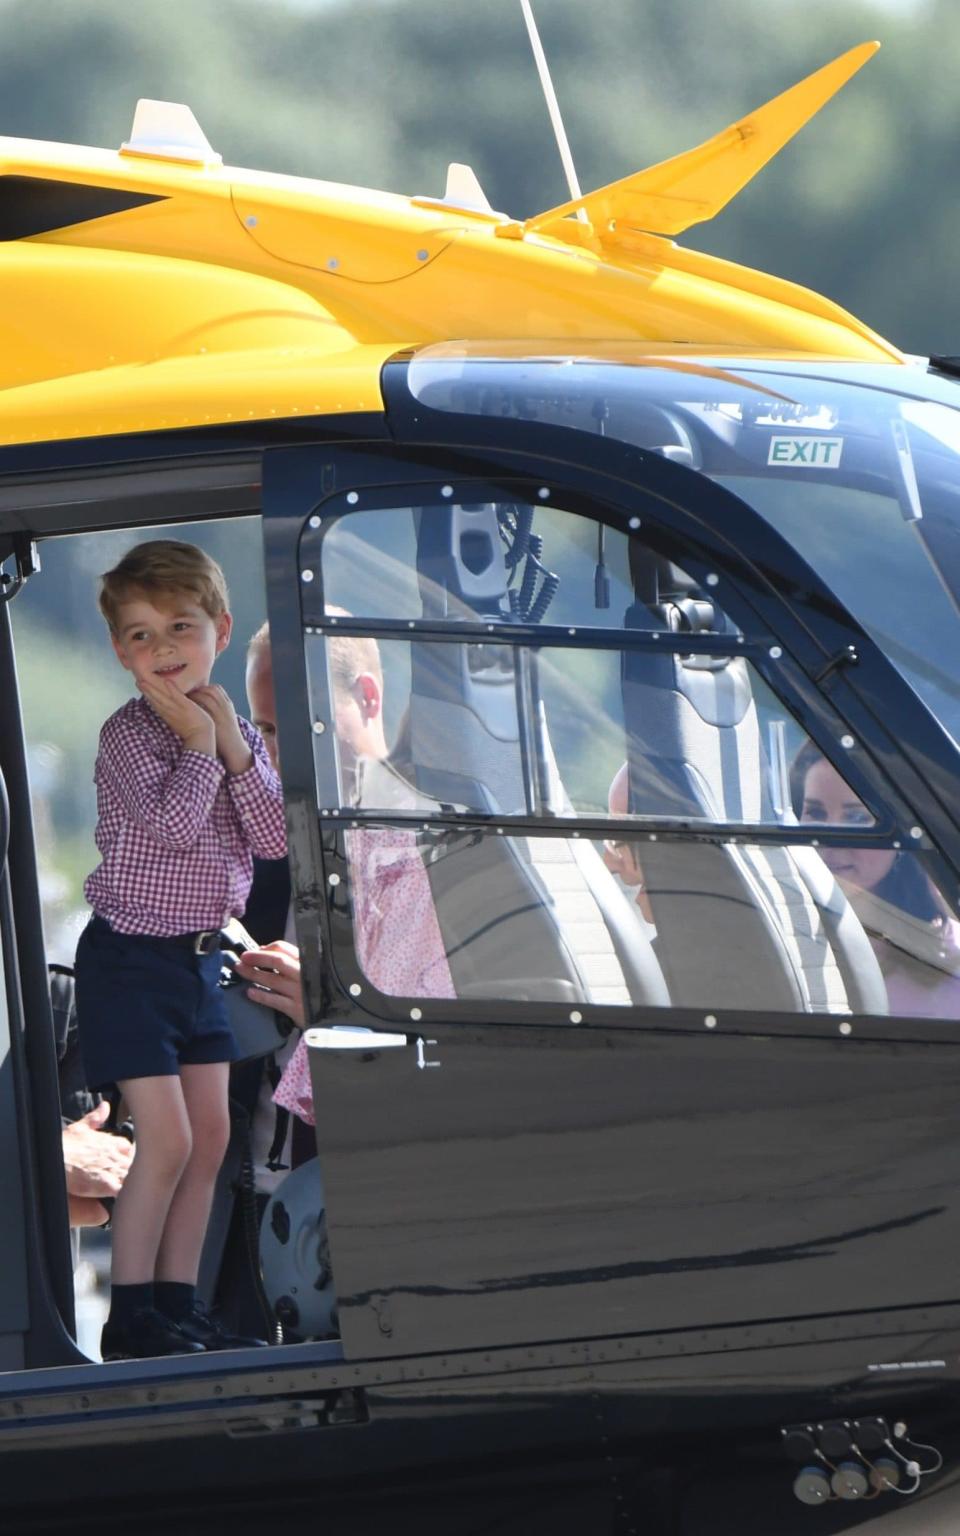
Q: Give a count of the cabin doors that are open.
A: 1